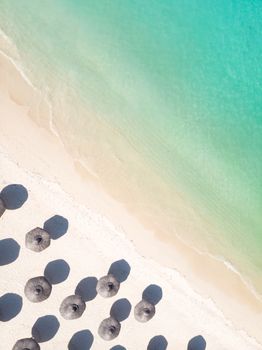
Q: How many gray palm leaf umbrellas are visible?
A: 8